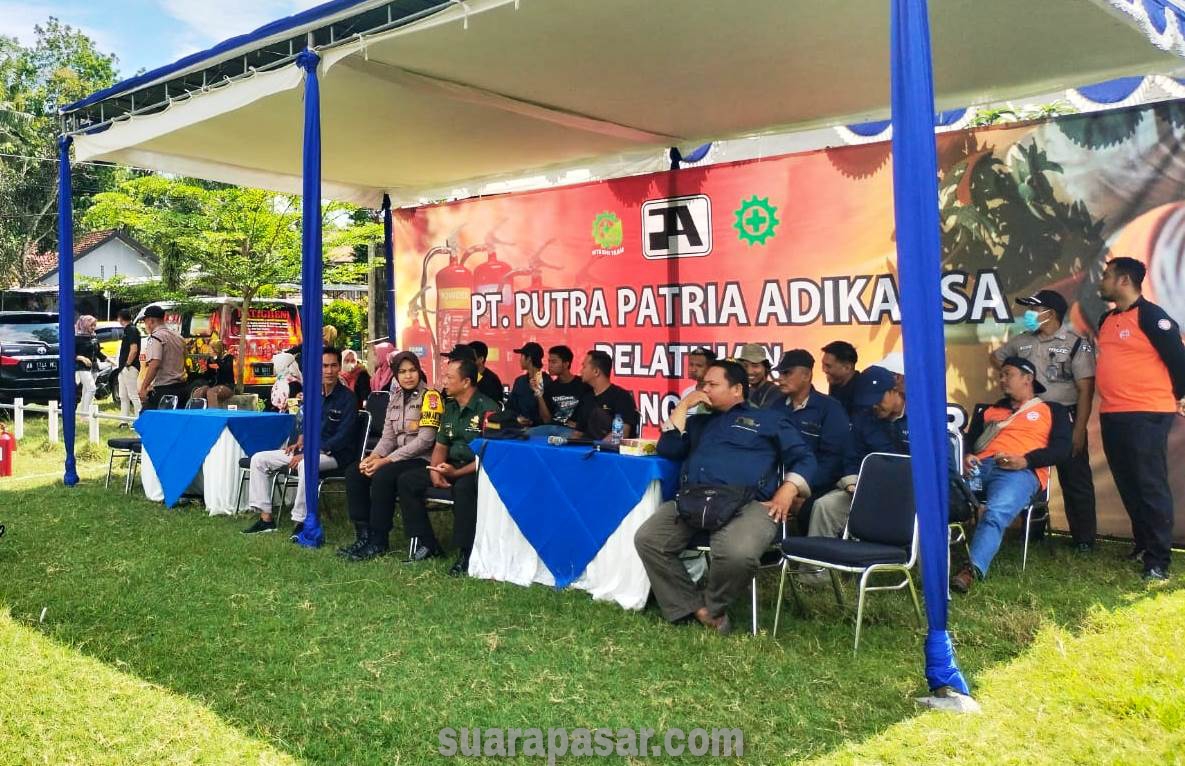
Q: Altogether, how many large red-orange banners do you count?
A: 1